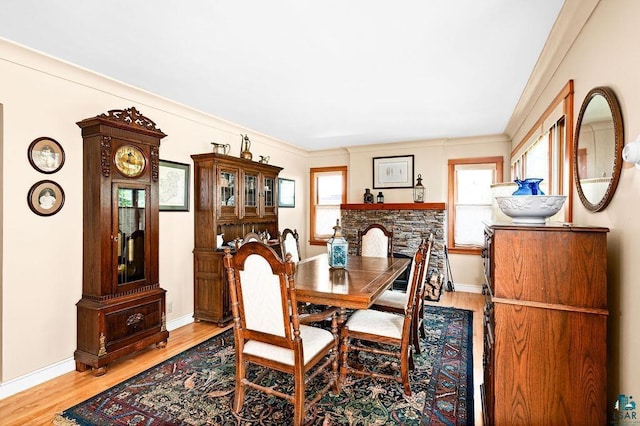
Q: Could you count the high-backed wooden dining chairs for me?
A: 6